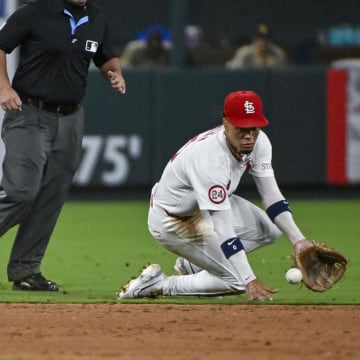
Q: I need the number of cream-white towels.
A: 0